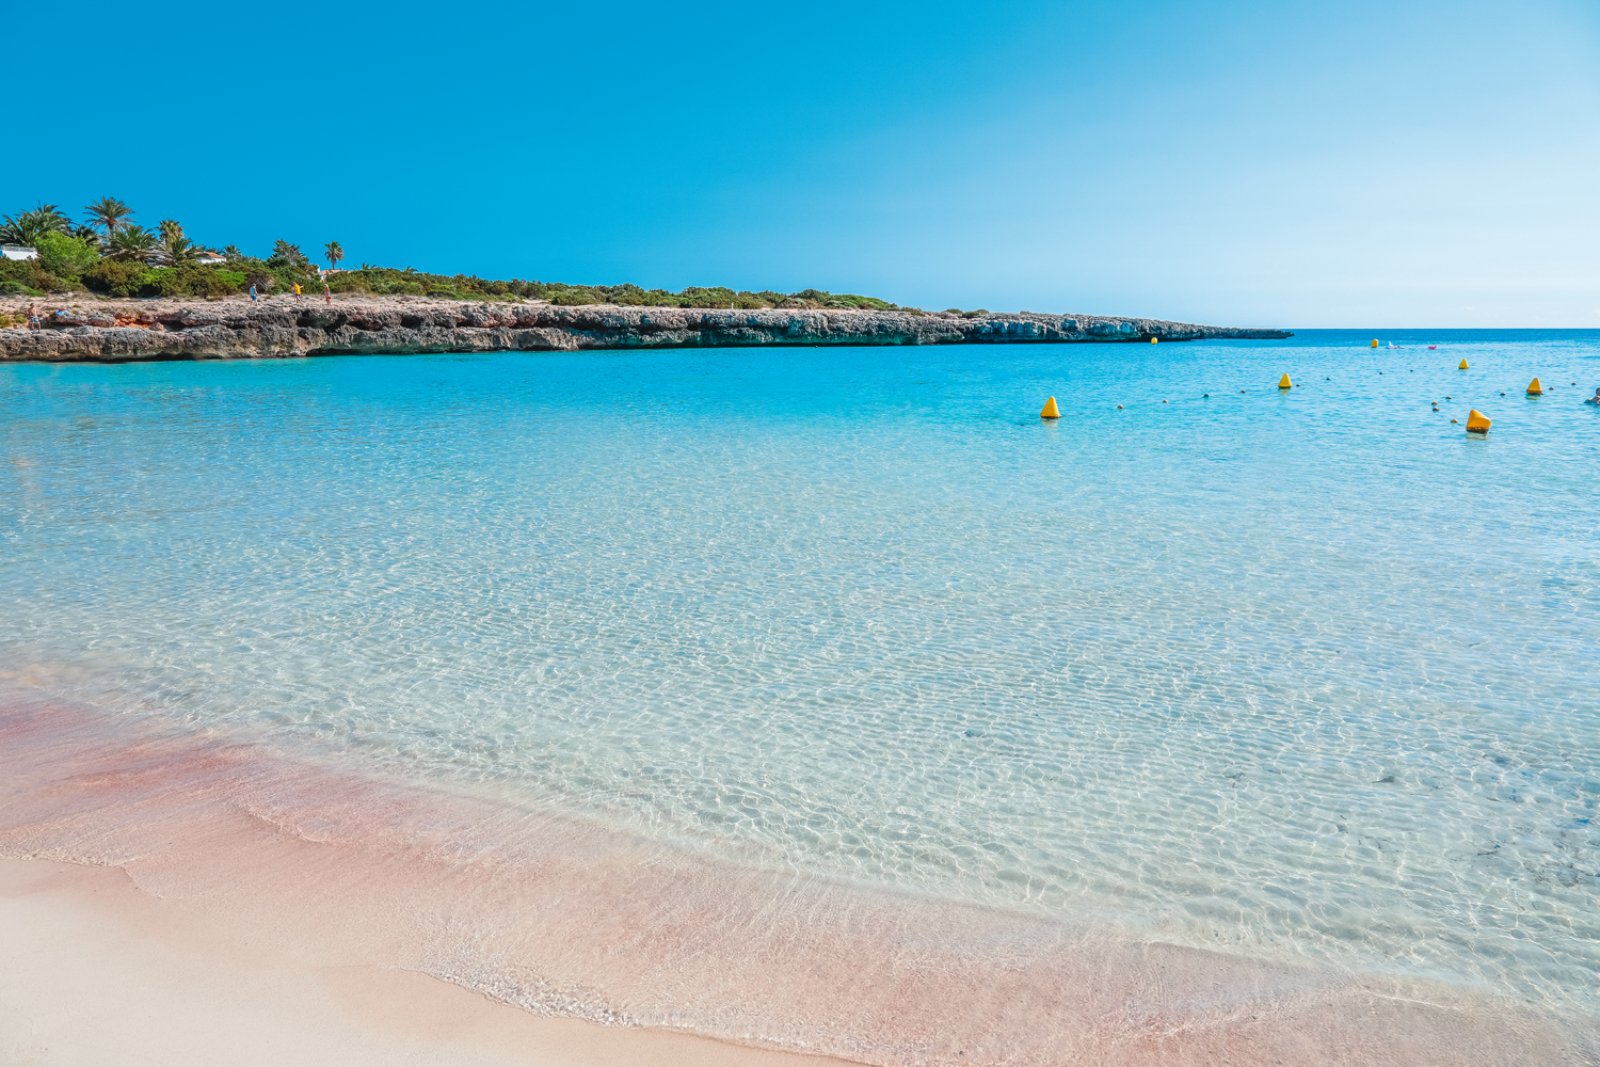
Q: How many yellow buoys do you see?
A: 7